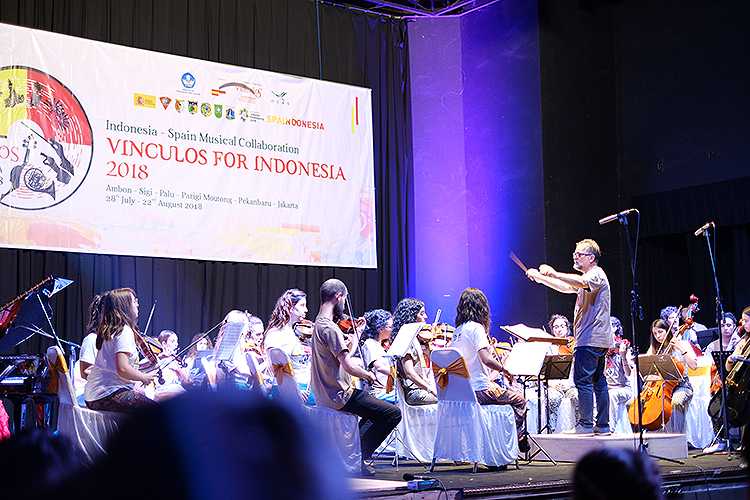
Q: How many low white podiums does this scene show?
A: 1